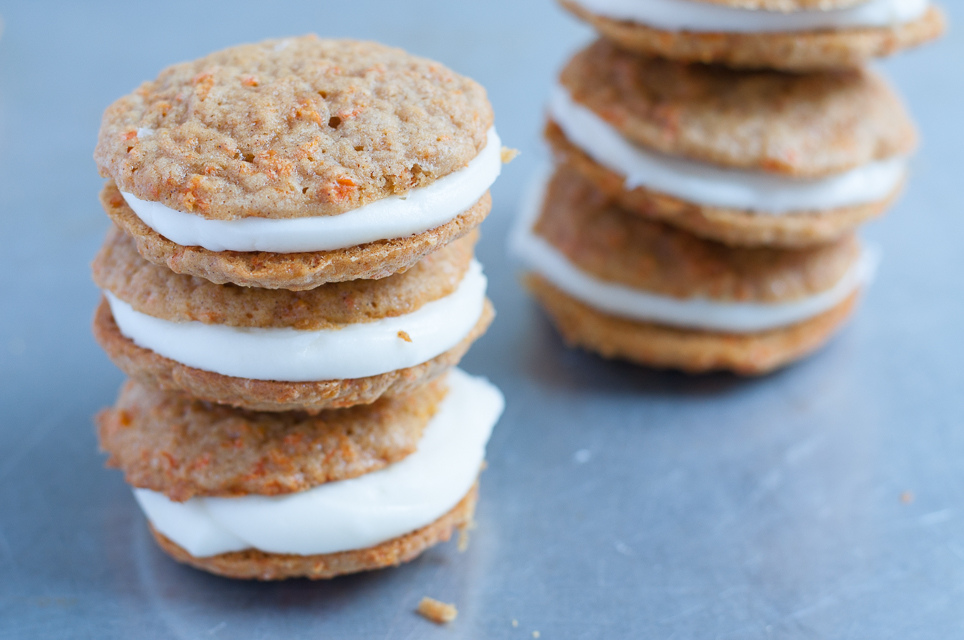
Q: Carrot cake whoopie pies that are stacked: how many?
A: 6